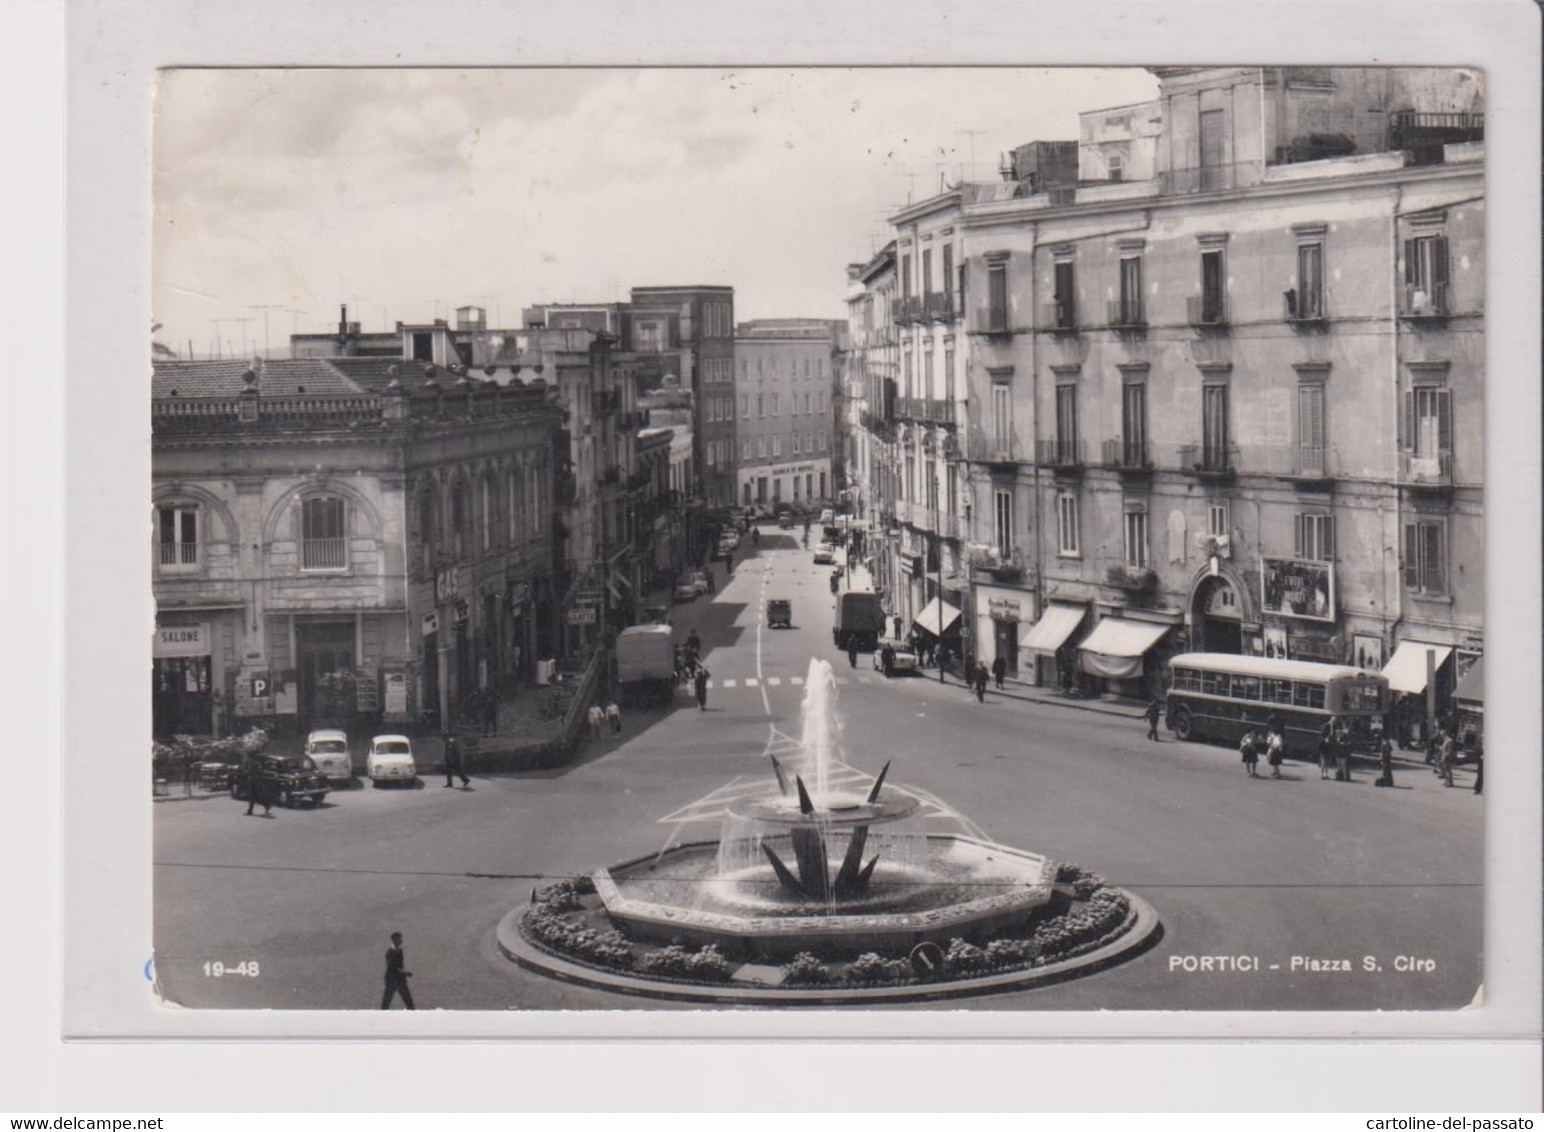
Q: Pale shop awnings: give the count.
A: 4